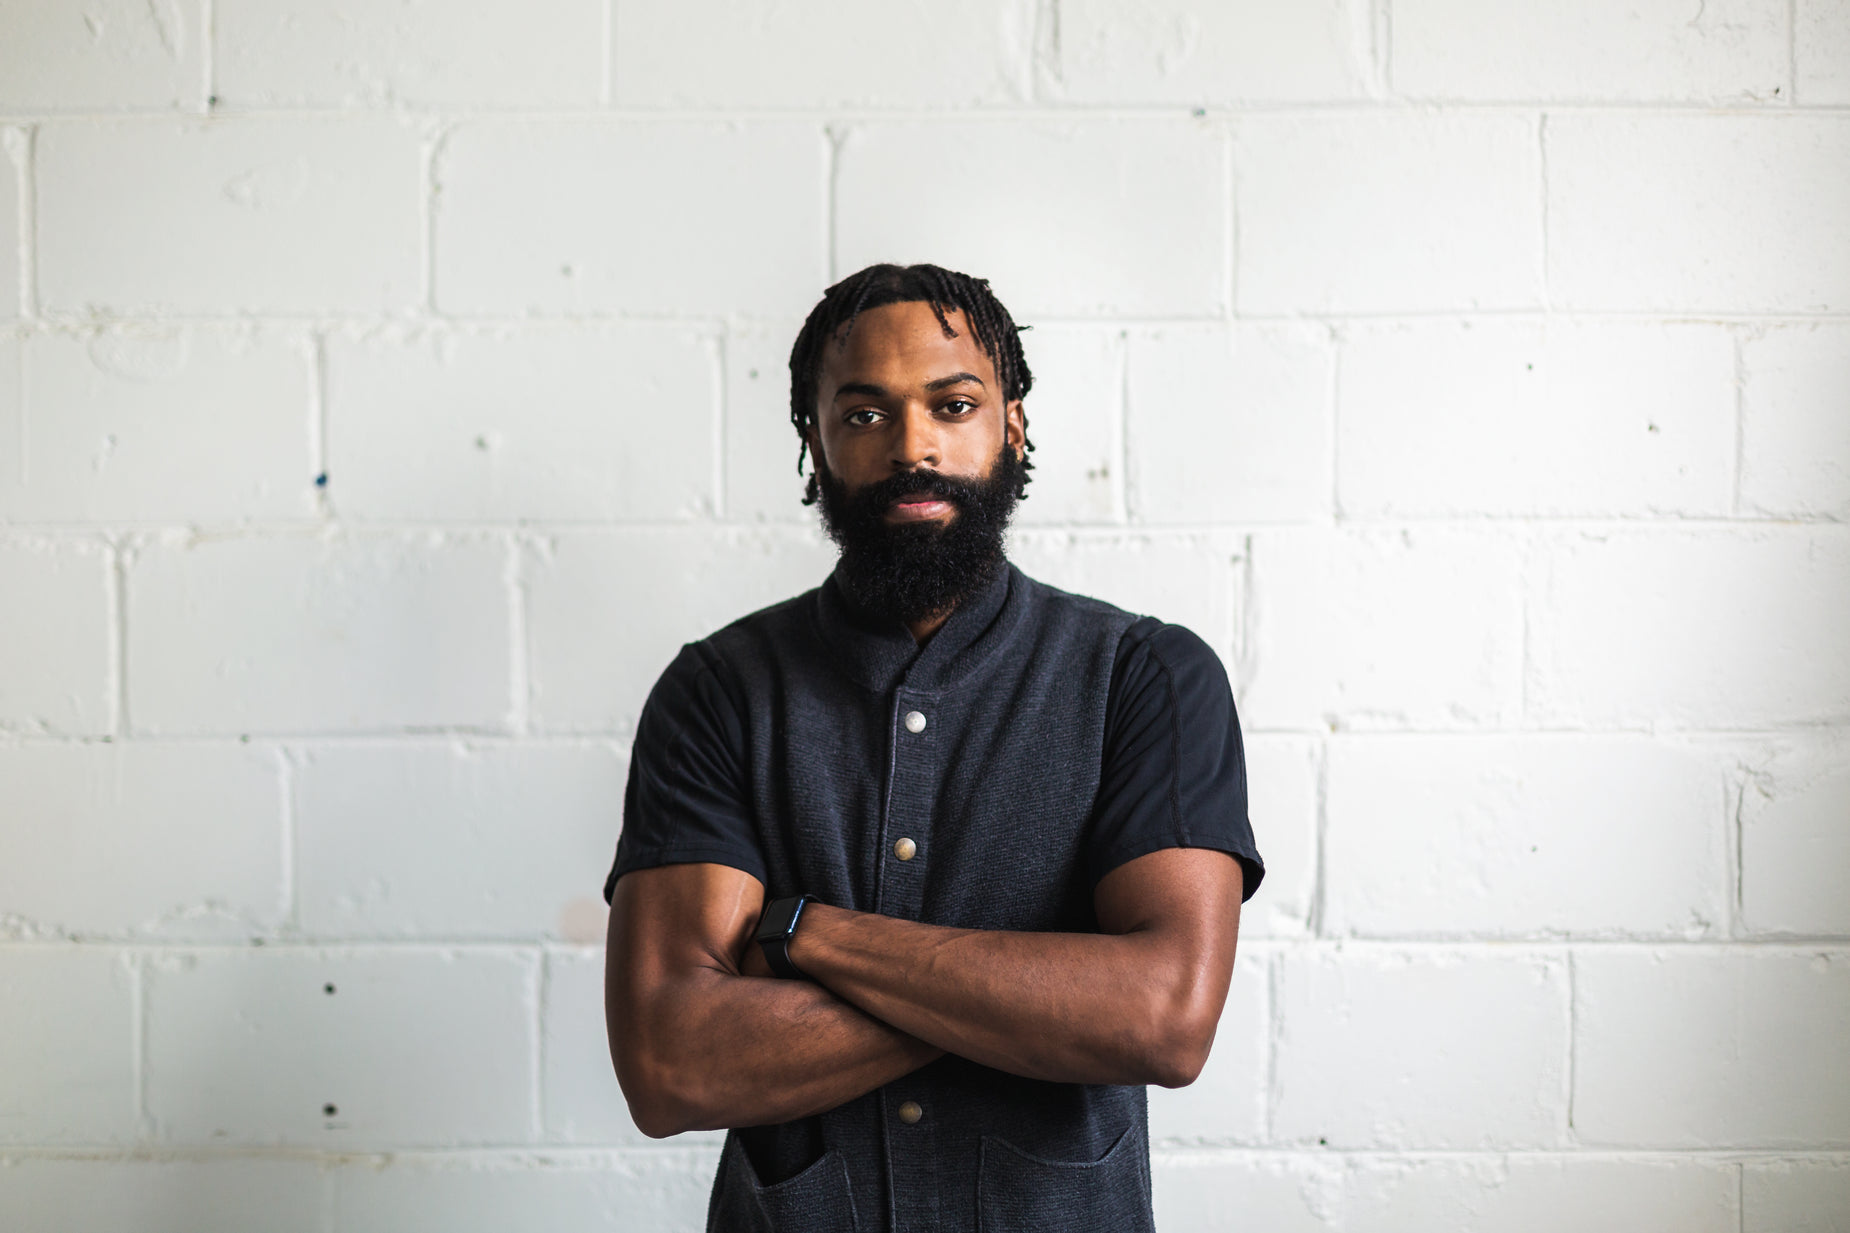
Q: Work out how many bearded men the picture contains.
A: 1